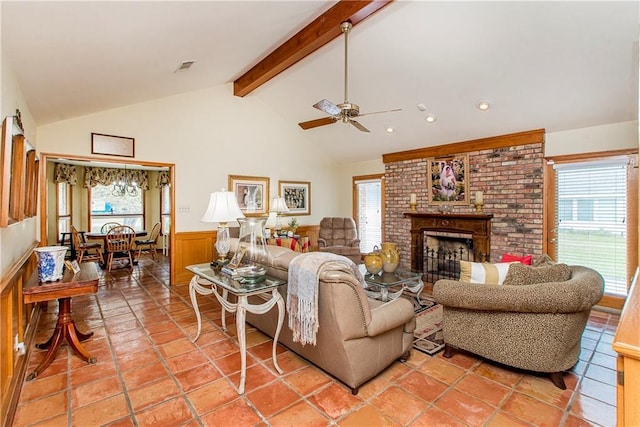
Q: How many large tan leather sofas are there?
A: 1